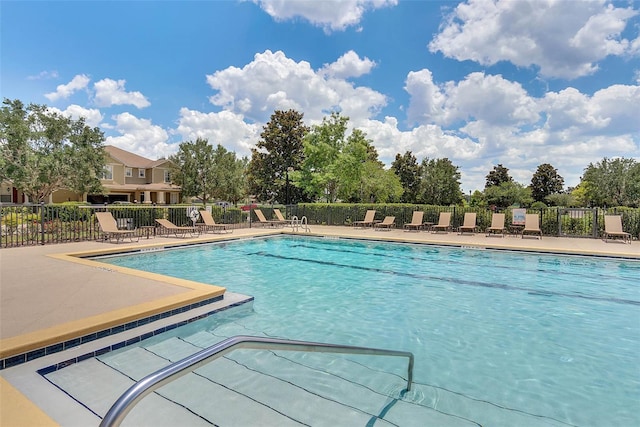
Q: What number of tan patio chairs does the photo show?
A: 13